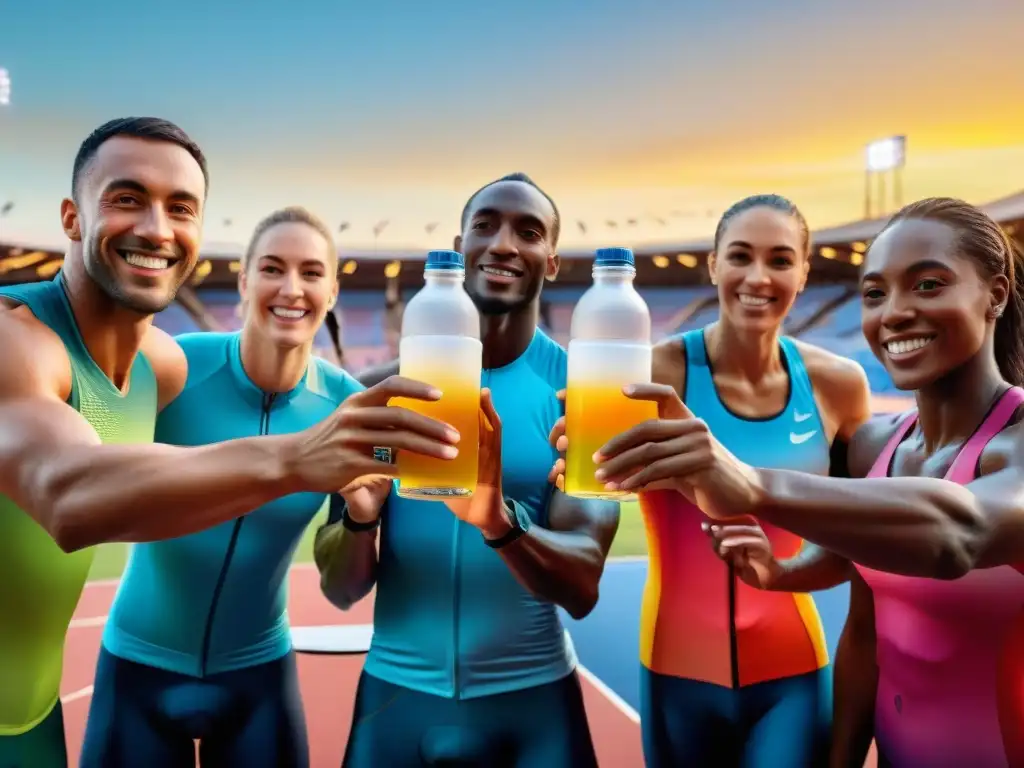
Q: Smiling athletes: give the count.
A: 5